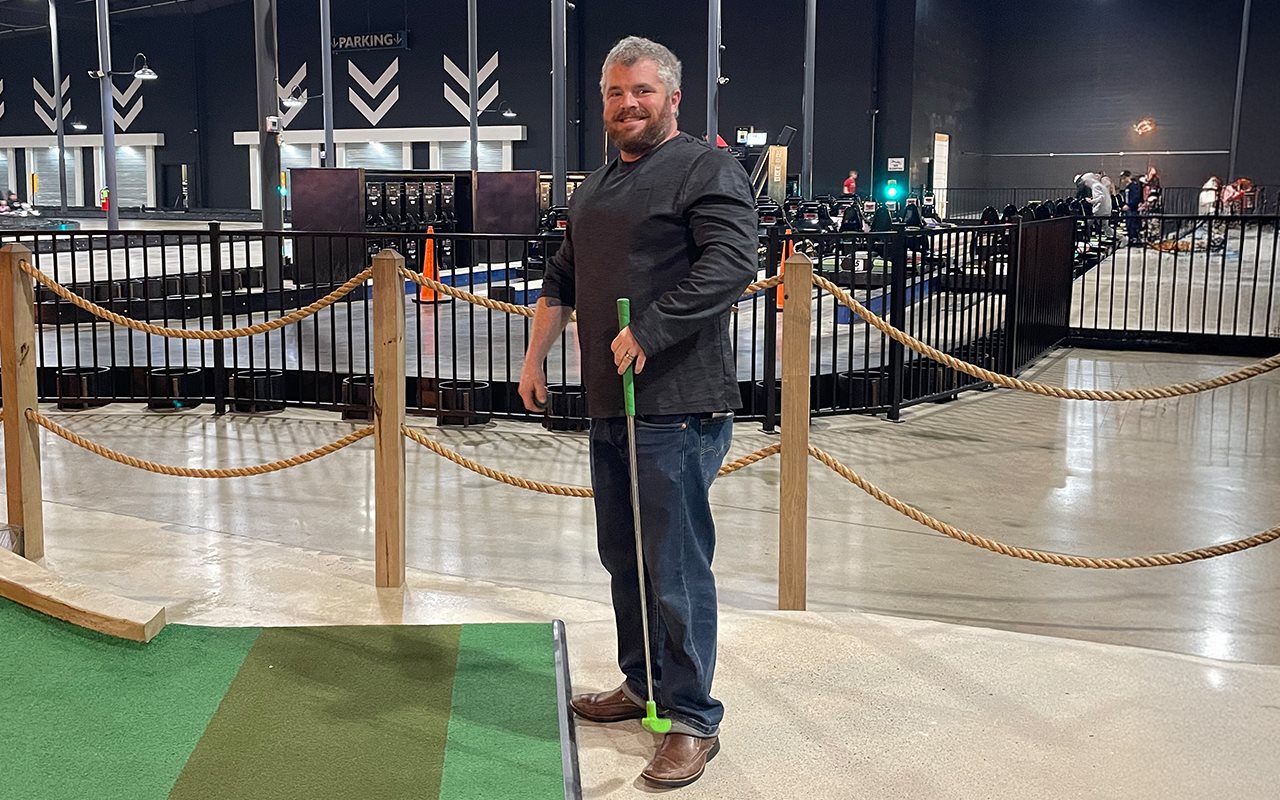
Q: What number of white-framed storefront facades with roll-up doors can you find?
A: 2